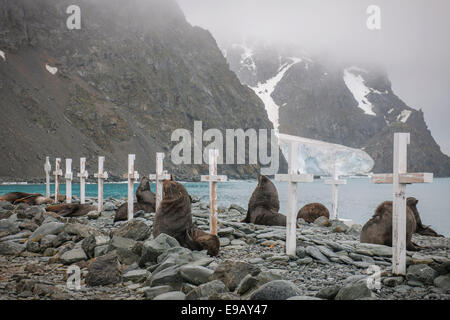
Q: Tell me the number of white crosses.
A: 11